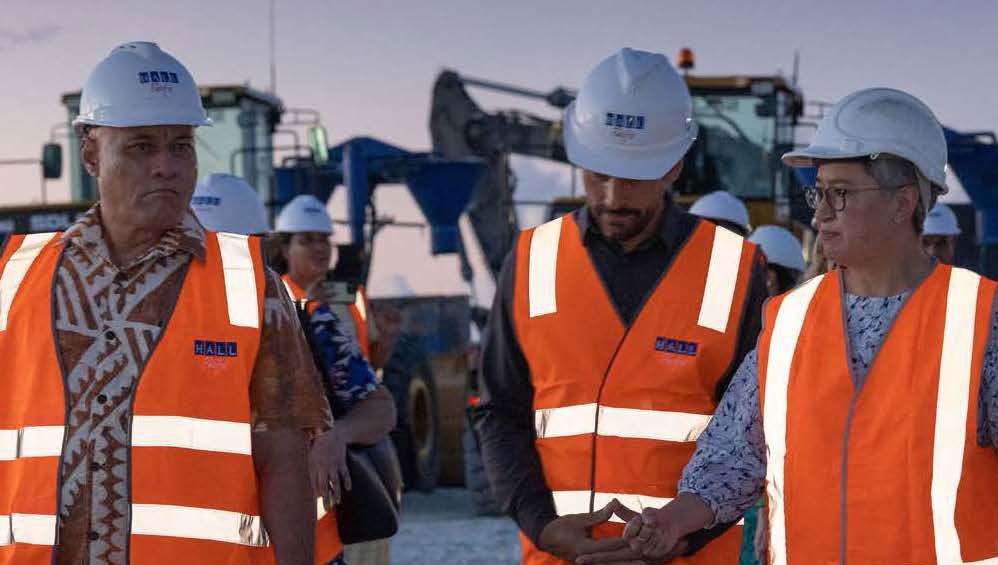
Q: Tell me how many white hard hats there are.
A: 8